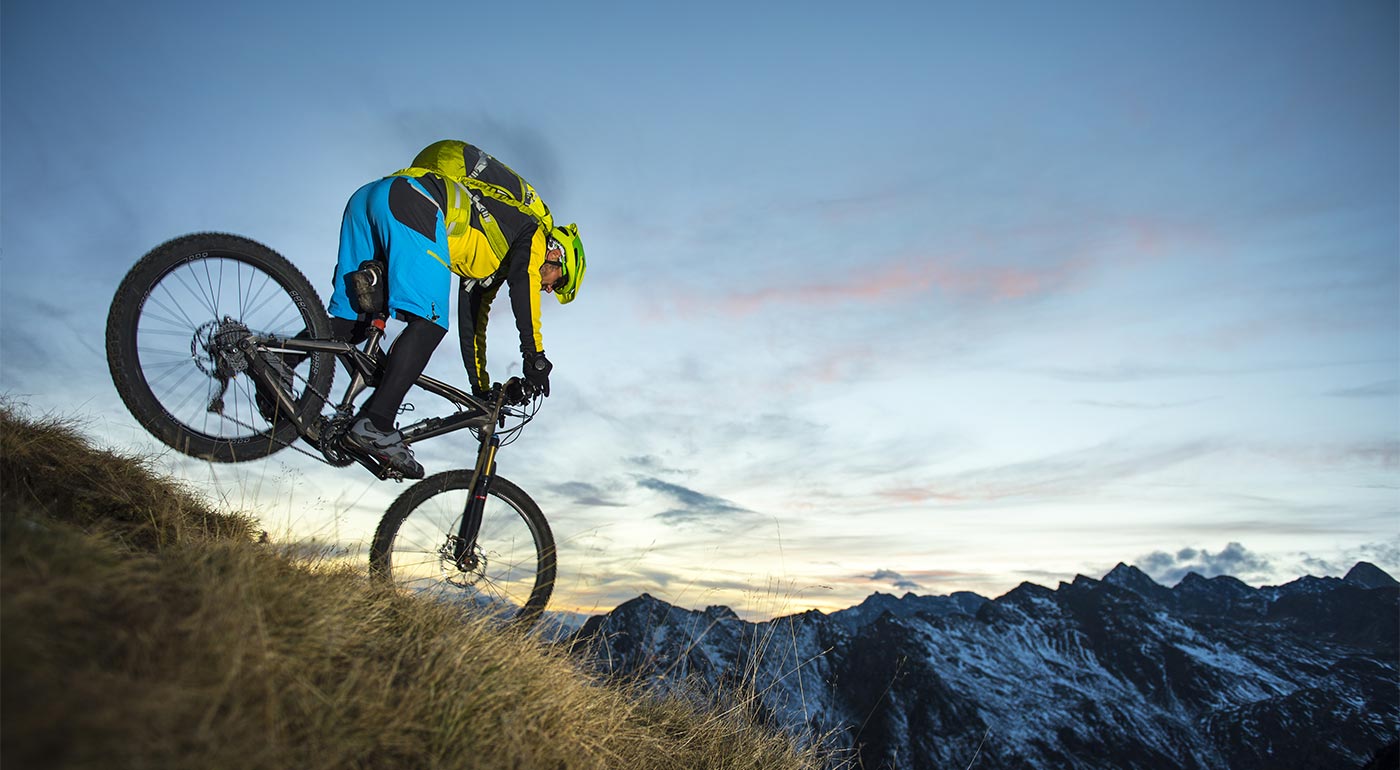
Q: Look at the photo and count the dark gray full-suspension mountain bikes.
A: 1